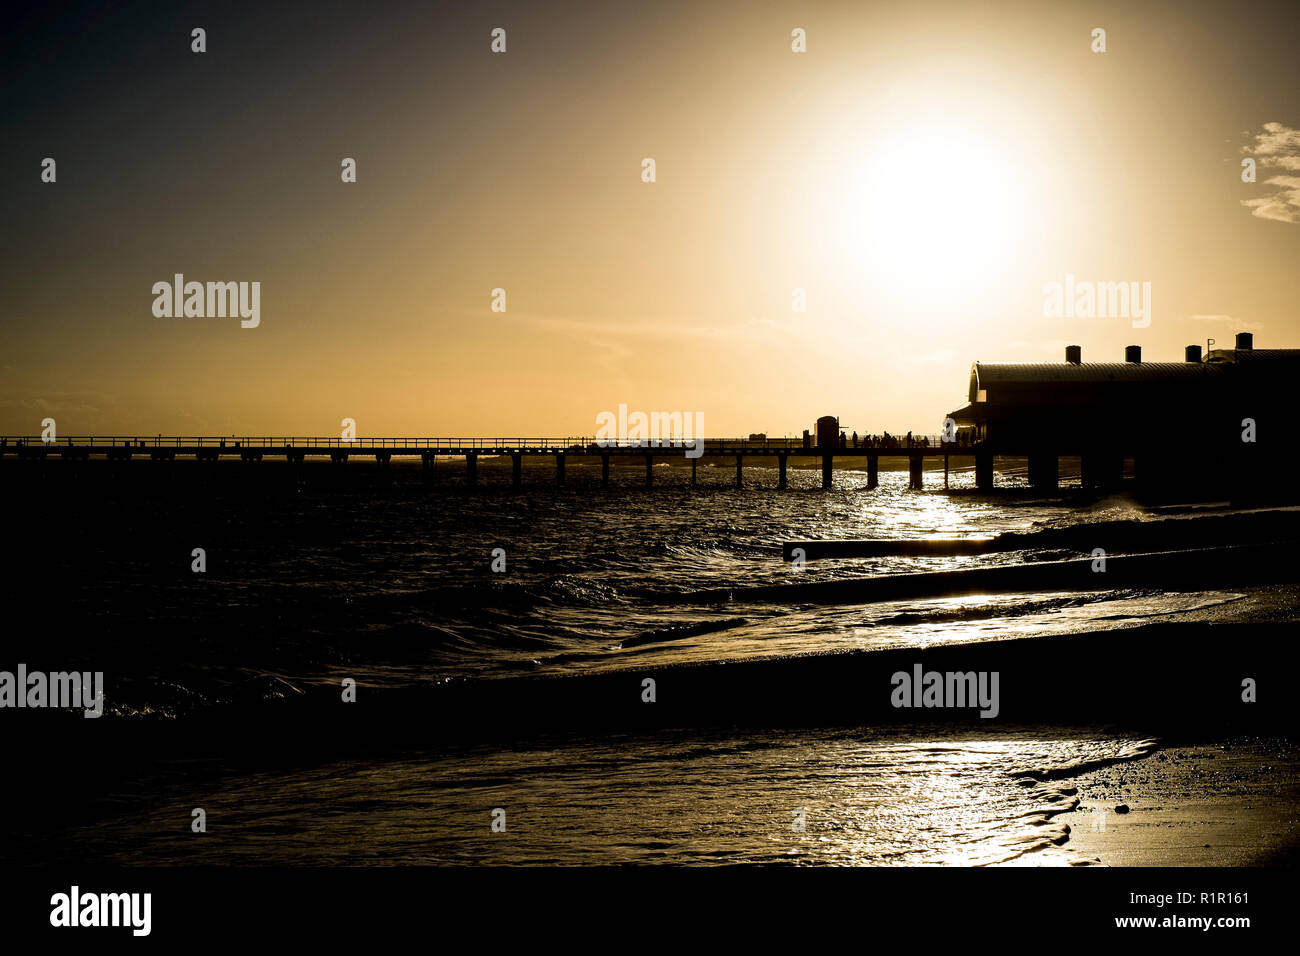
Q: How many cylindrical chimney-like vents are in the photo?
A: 4